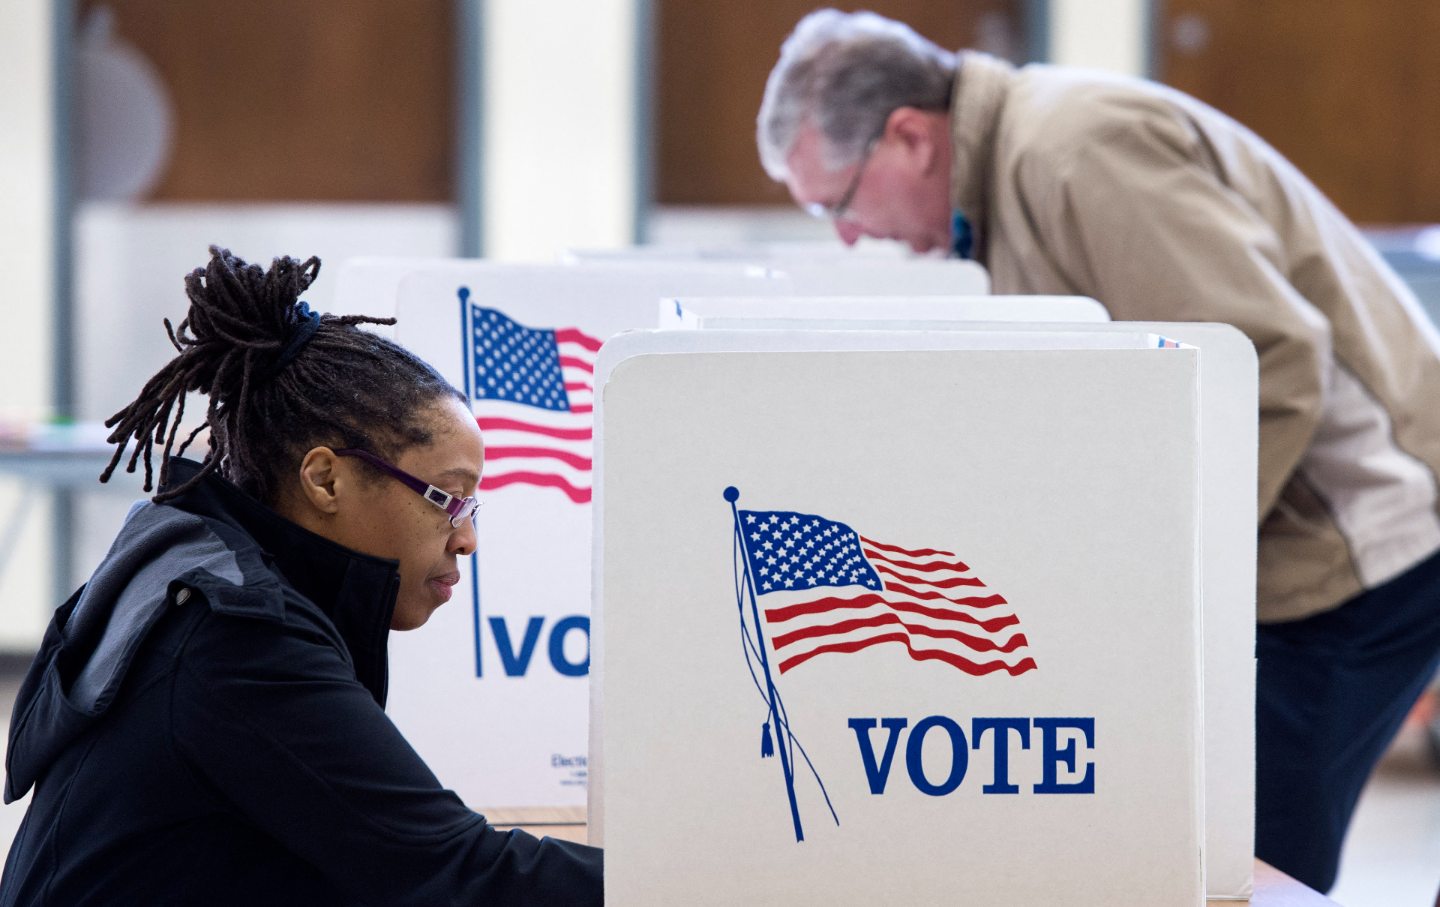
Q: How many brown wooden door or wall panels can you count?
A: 3